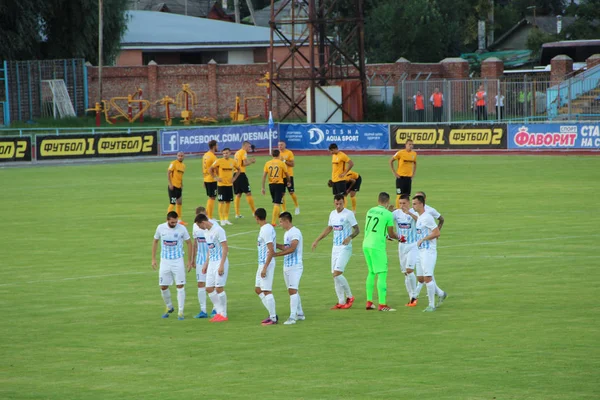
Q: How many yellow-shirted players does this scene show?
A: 9